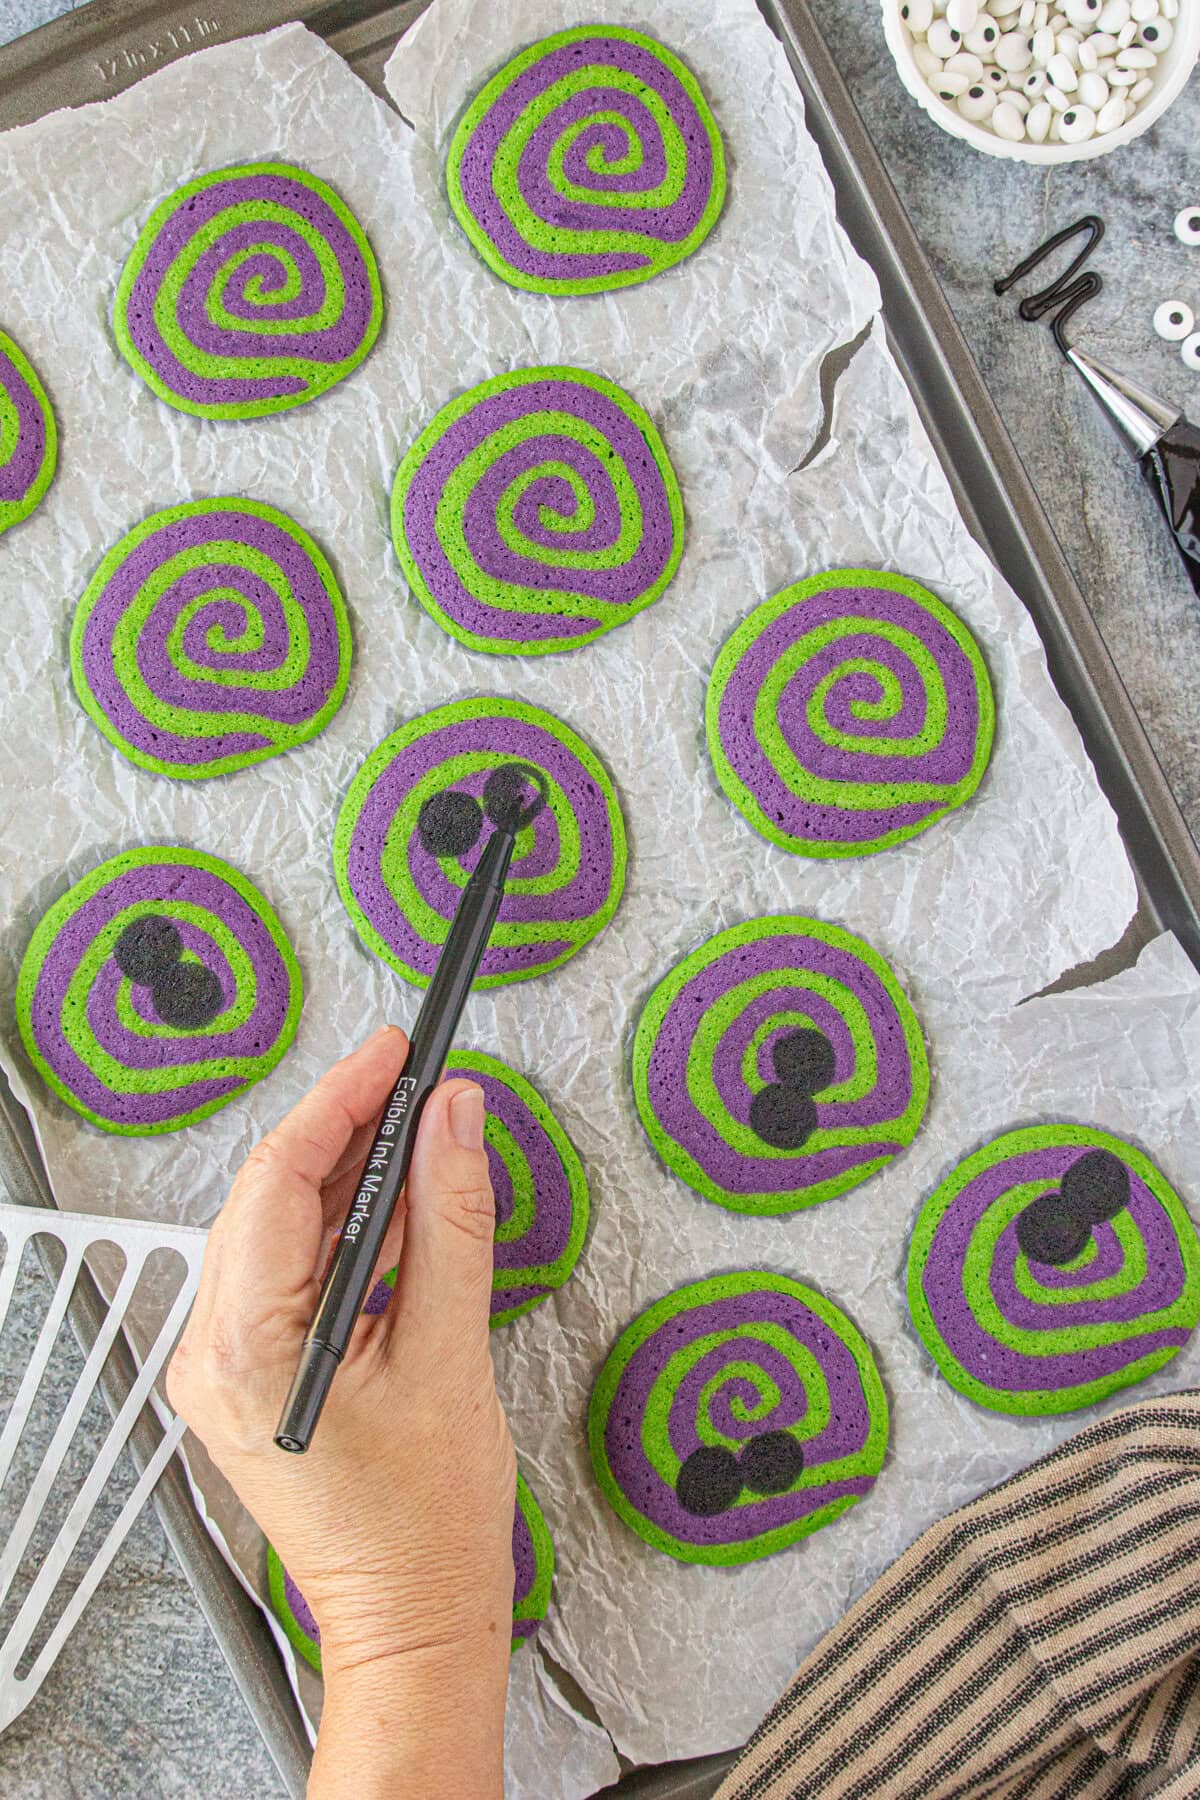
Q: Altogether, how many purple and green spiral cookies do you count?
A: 13